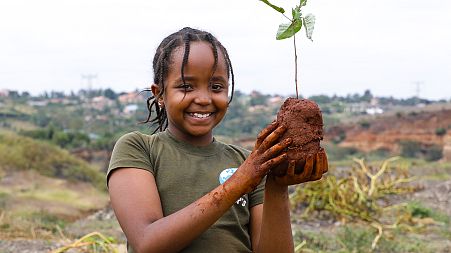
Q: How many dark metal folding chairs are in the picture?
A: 0